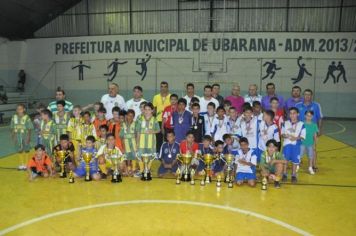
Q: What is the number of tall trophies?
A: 7